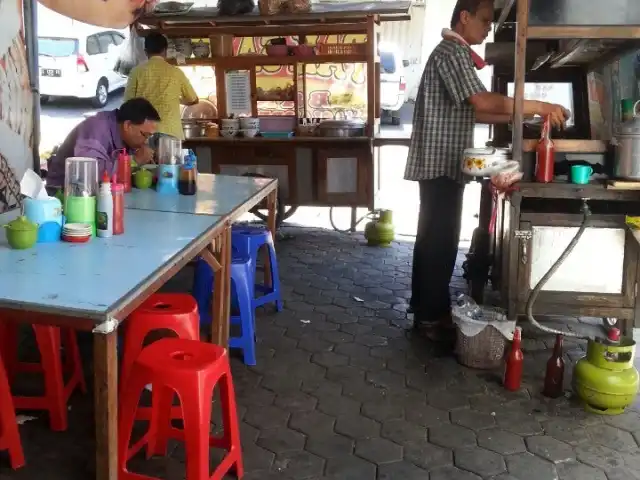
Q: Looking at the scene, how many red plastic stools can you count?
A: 4